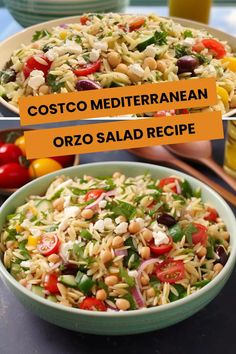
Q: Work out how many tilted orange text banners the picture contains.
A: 2